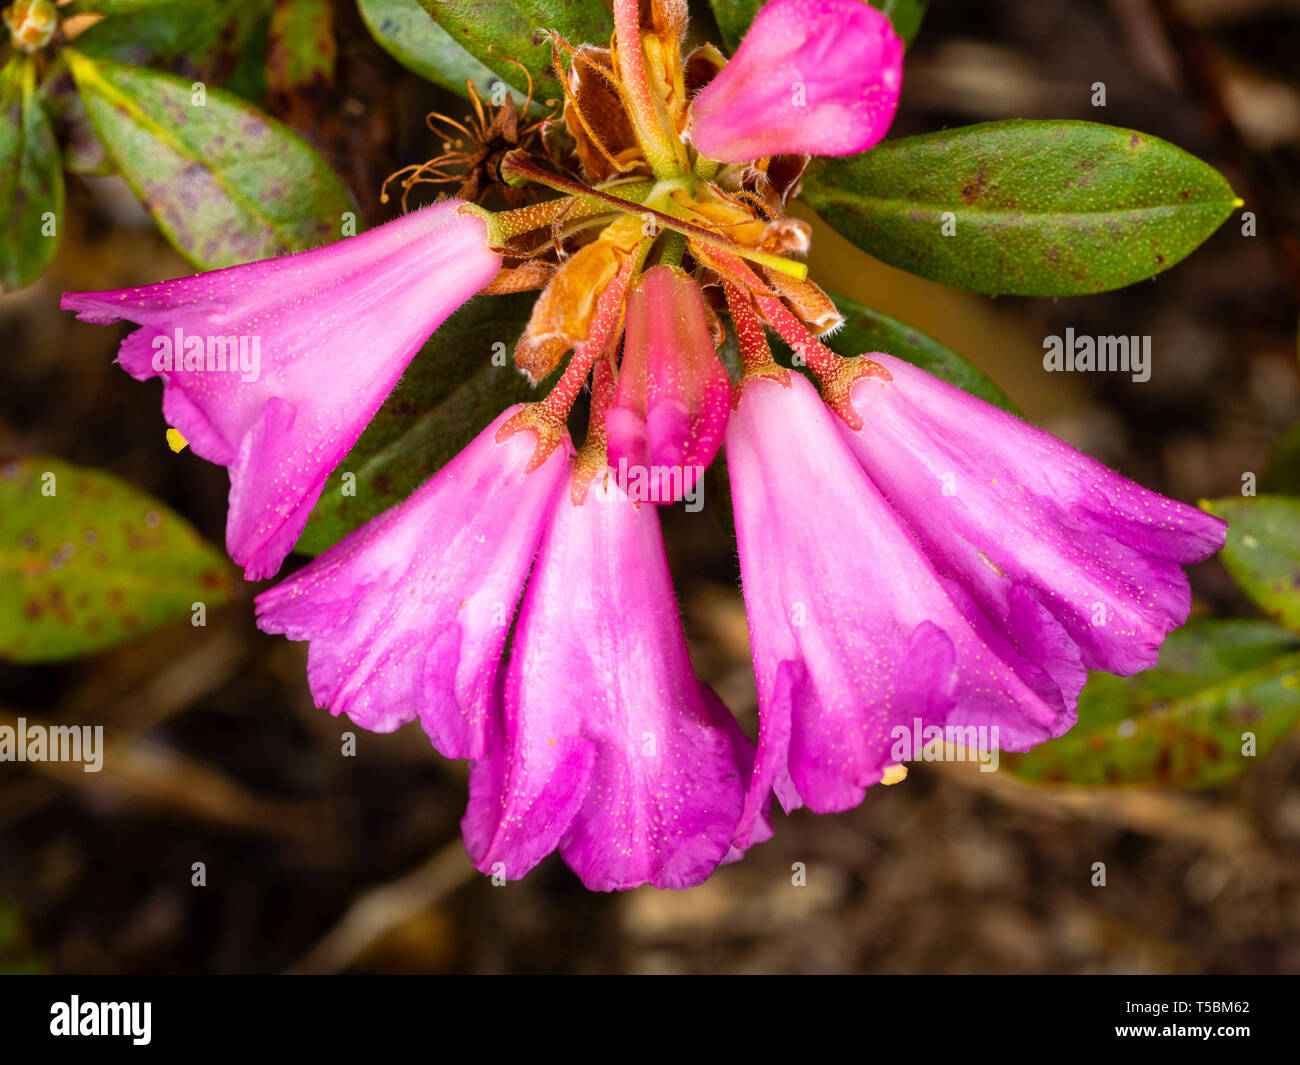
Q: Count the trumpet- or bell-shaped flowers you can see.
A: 5